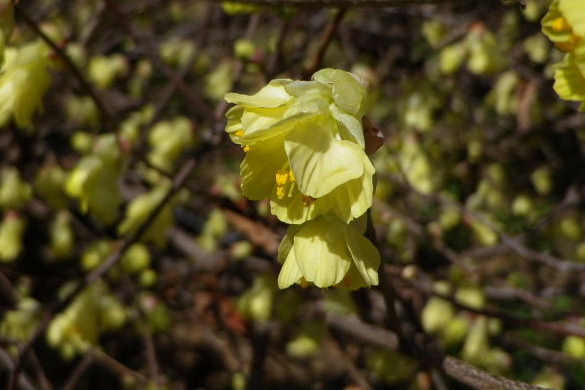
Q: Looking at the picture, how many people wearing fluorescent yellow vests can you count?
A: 0